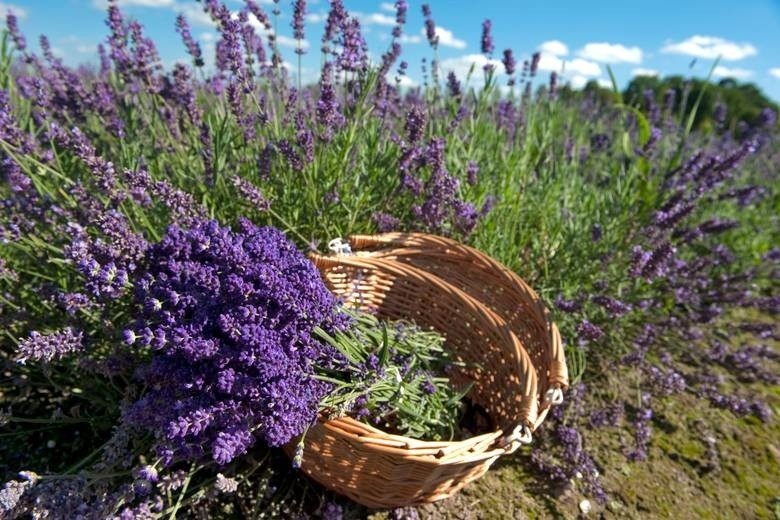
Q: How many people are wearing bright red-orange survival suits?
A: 0